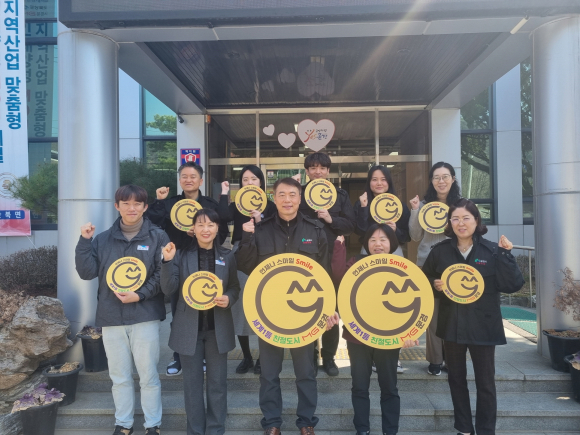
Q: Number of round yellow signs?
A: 10